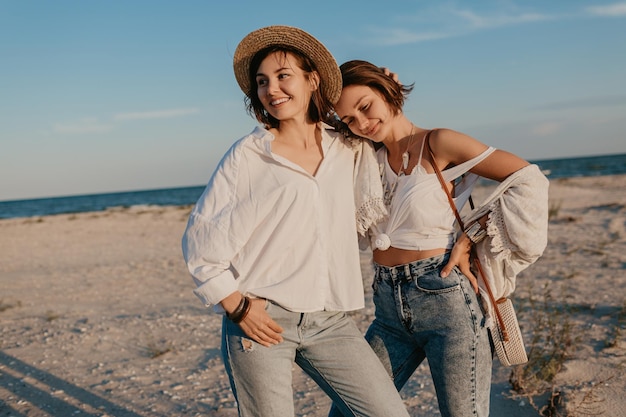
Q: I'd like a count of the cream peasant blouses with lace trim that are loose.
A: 1